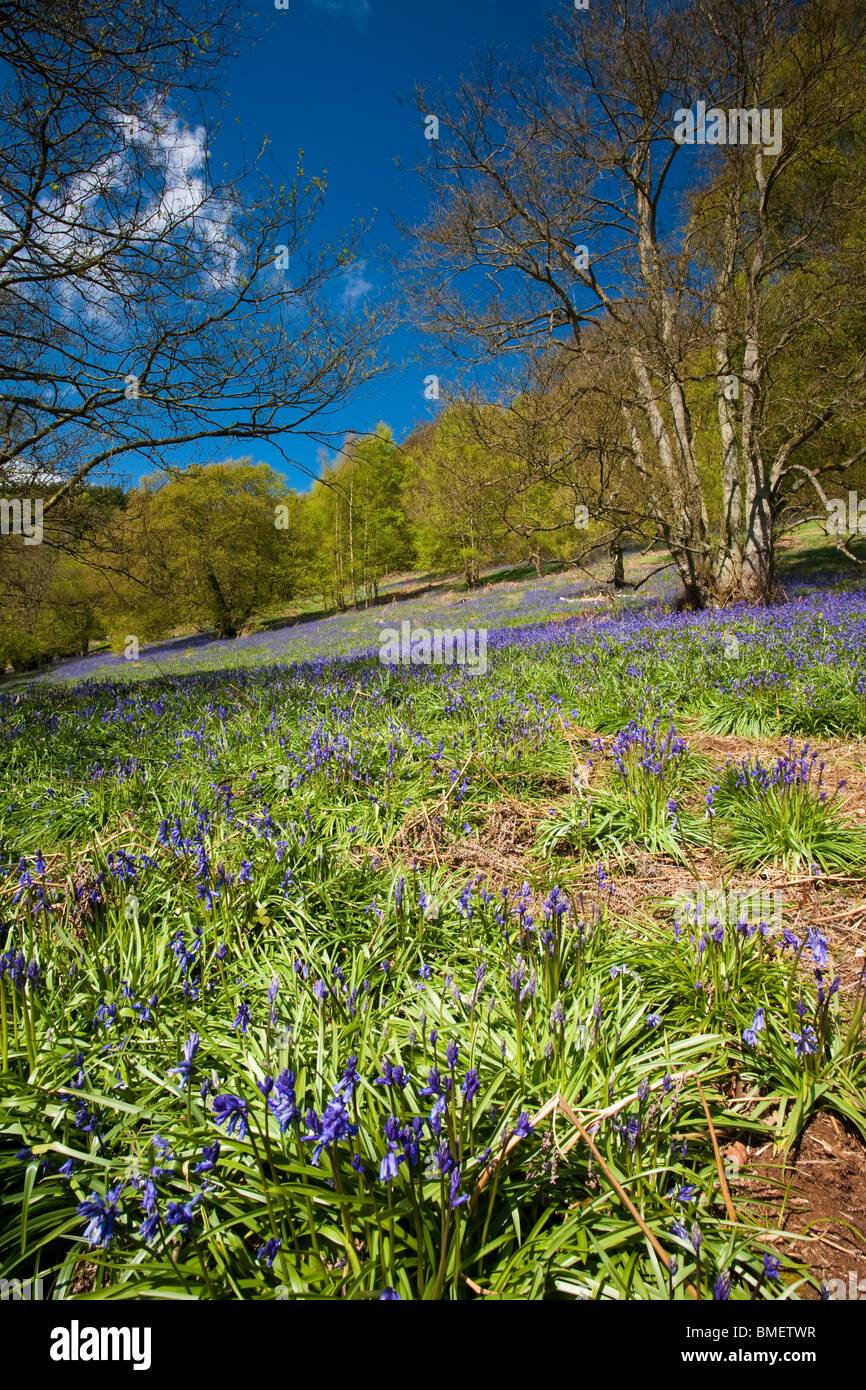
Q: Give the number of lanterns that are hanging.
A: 0